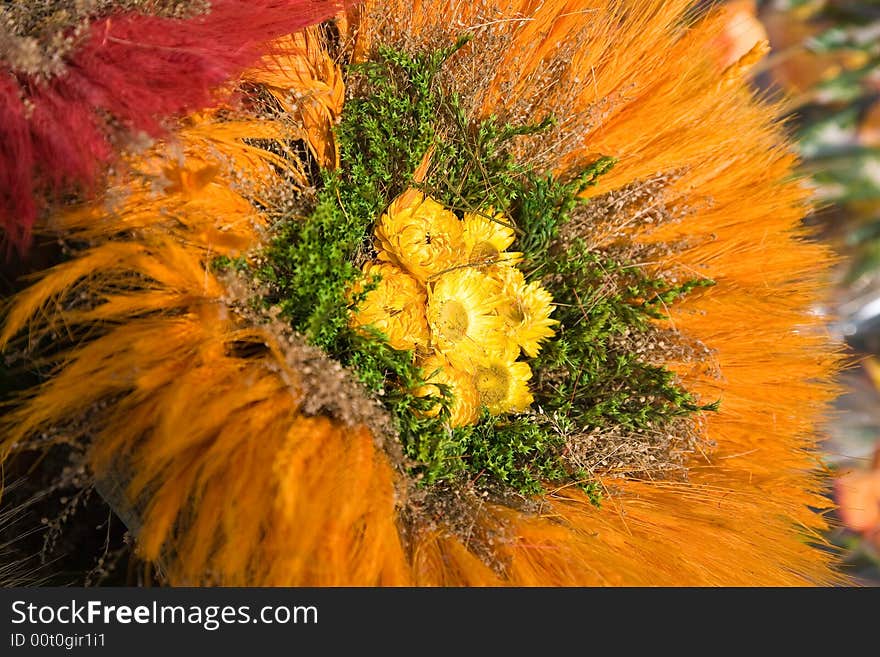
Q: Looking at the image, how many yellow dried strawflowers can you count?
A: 7